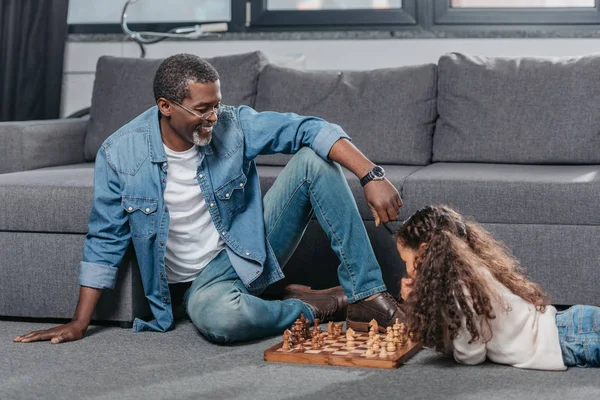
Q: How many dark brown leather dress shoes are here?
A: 2